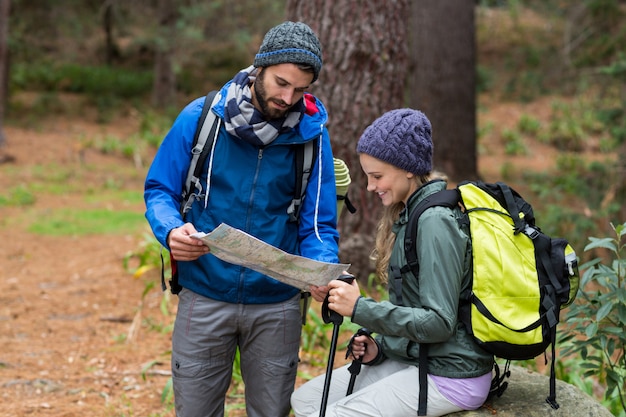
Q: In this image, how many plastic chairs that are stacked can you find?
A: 0